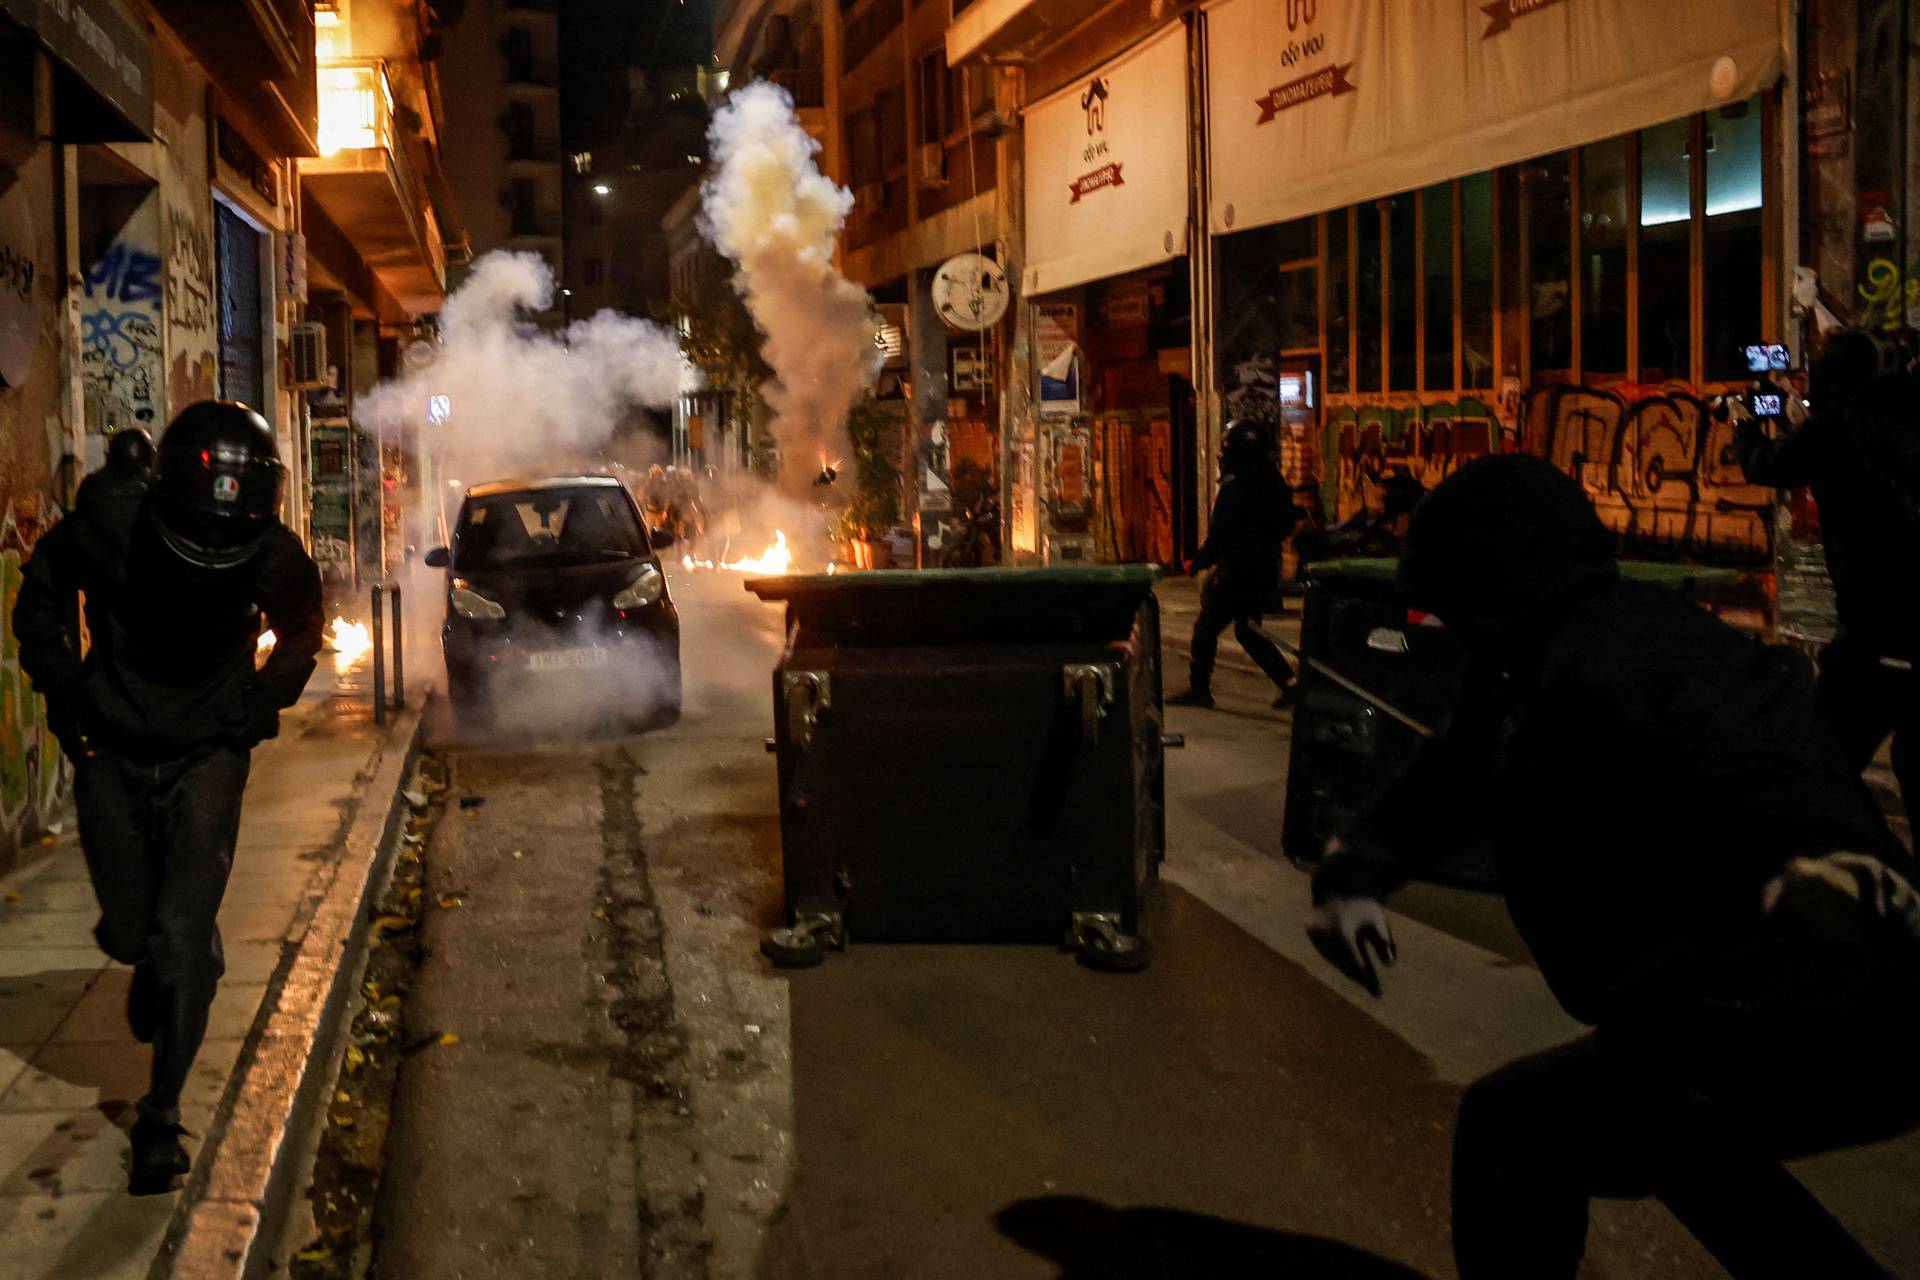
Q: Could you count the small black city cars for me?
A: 1